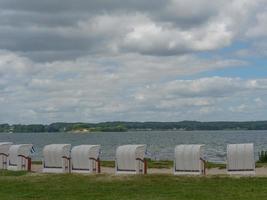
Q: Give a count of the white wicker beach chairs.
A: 7